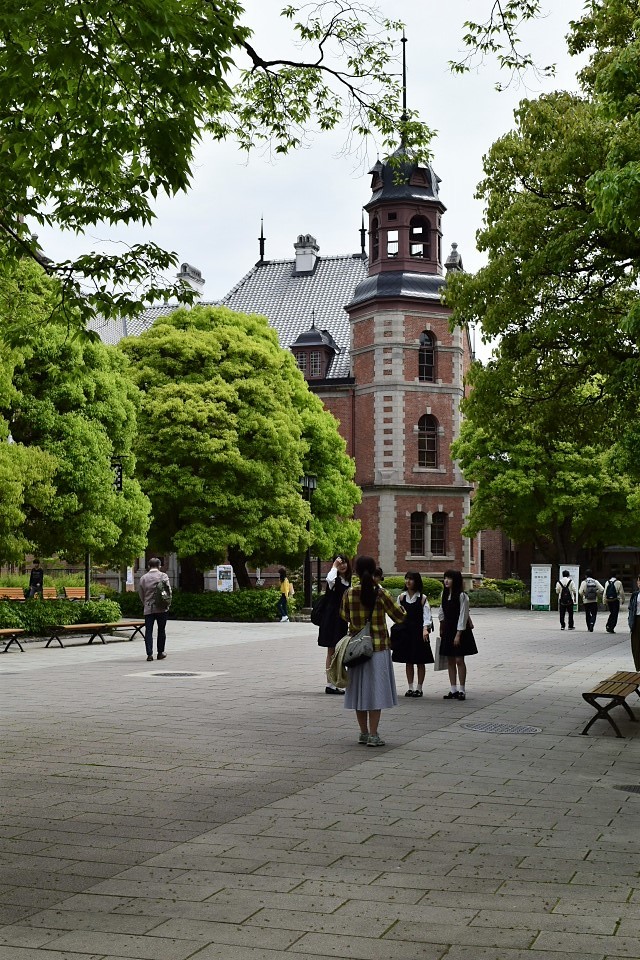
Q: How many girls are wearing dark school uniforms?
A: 3